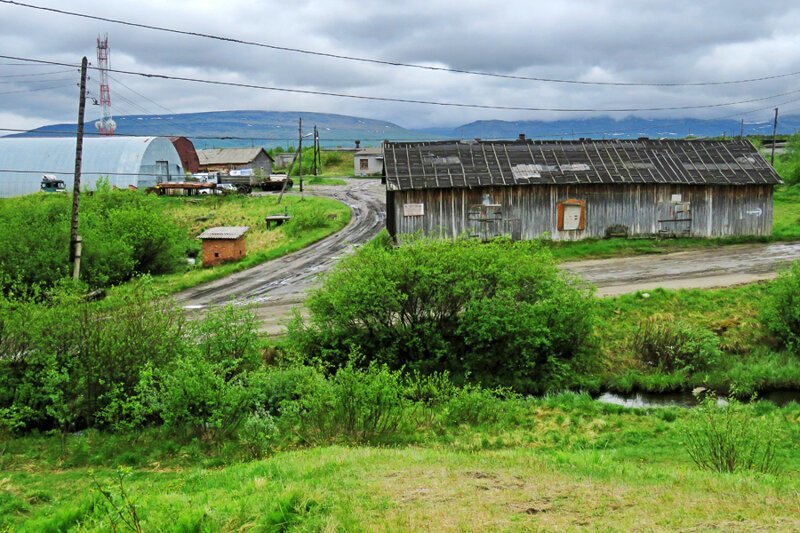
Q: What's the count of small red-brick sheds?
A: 1